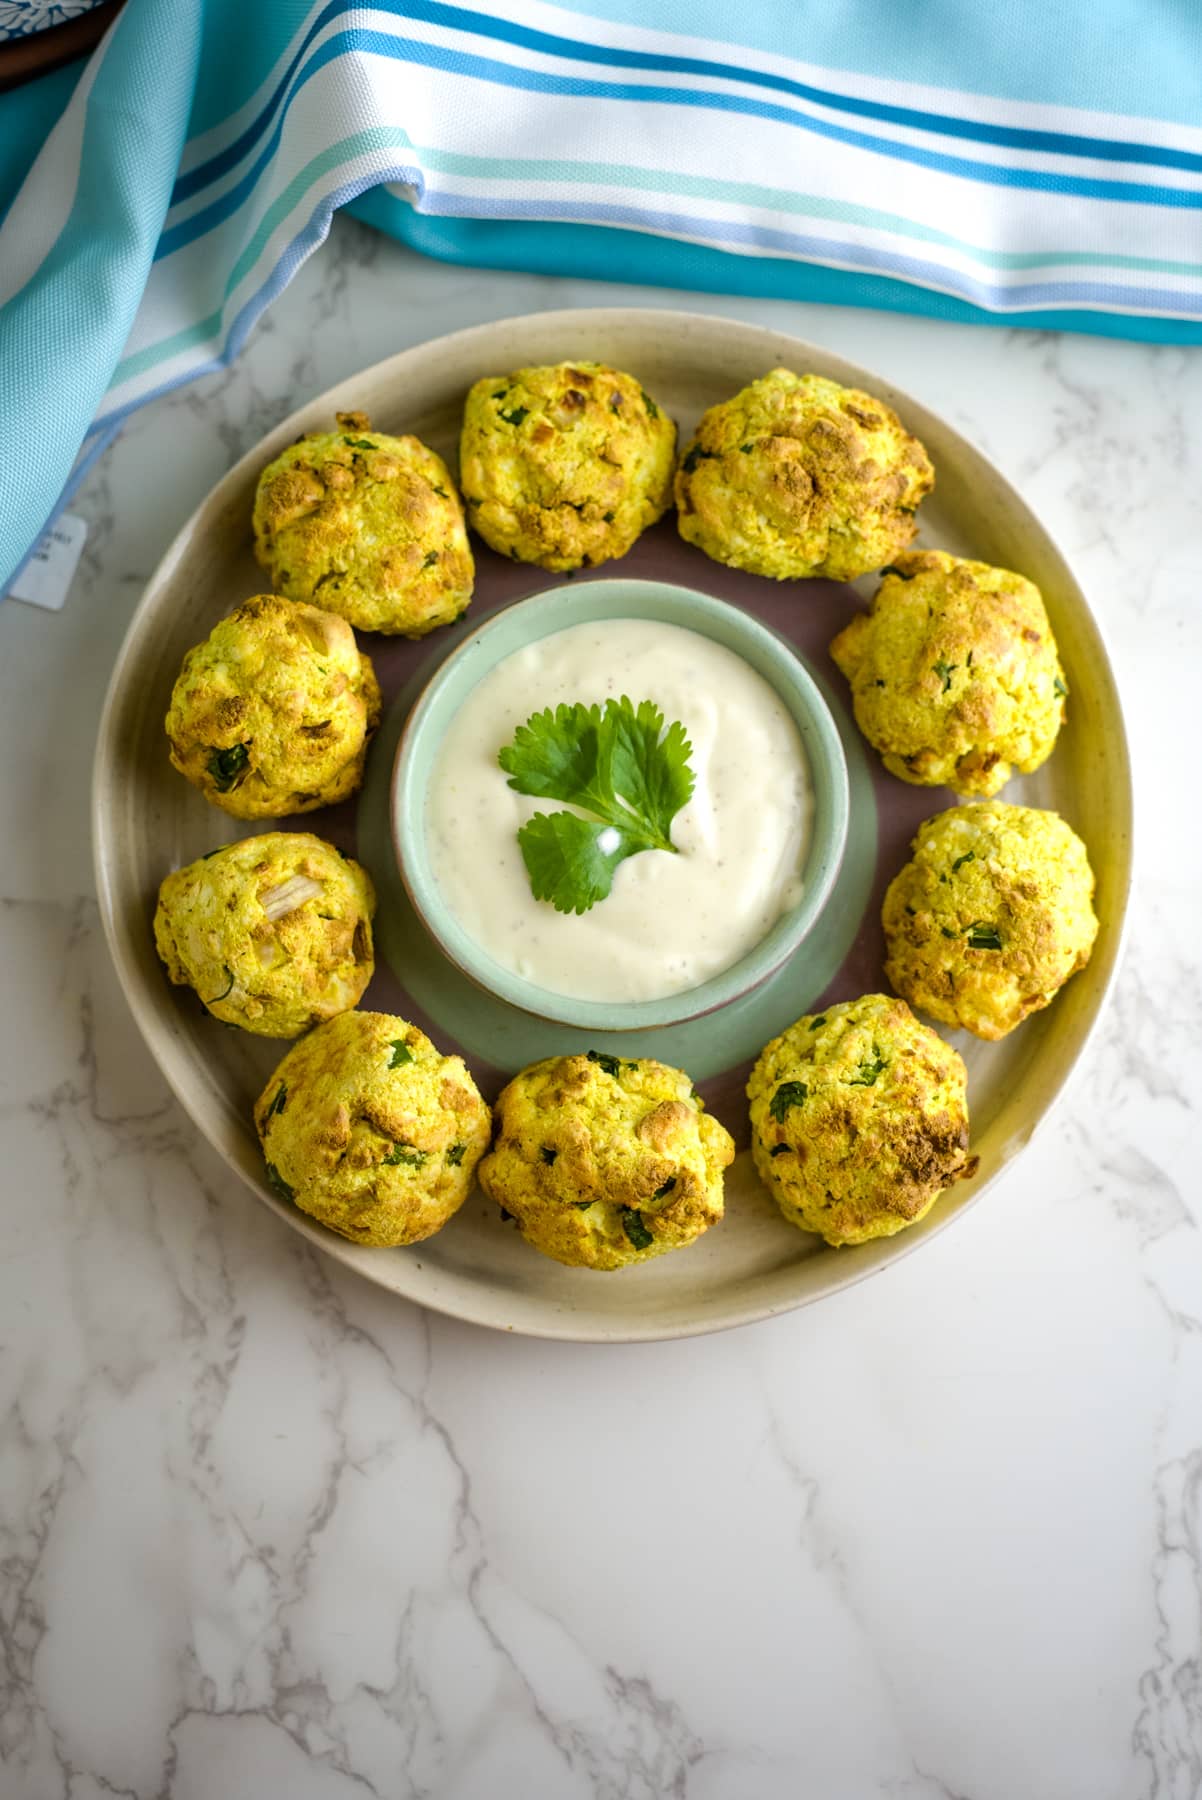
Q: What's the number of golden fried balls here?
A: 10